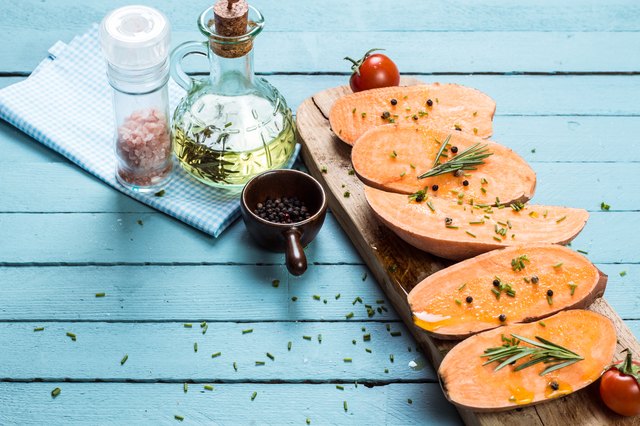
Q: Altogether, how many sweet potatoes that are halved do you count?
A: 5